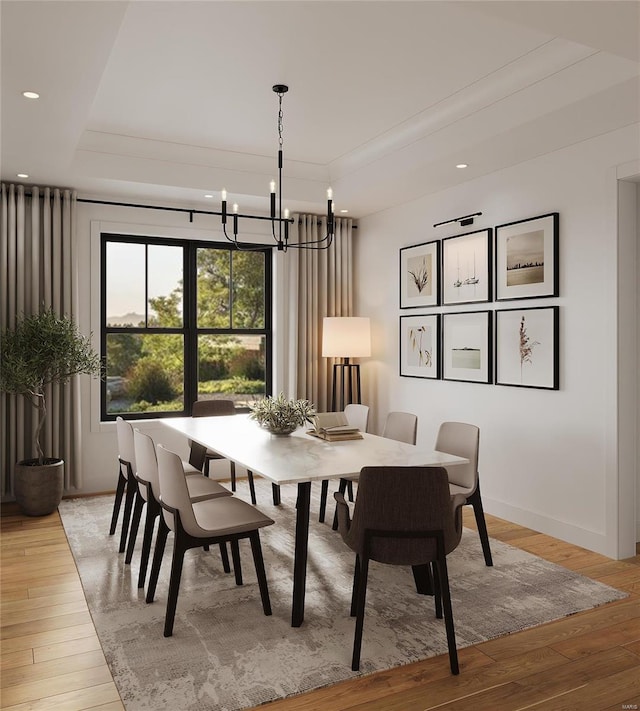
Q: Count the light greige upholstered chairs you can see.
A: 6